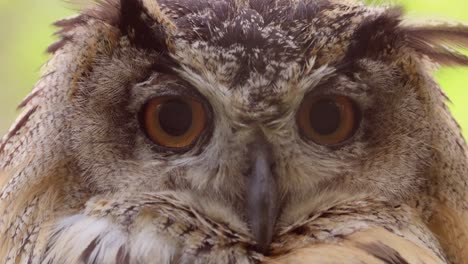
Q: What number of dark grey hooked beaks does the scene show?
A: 1